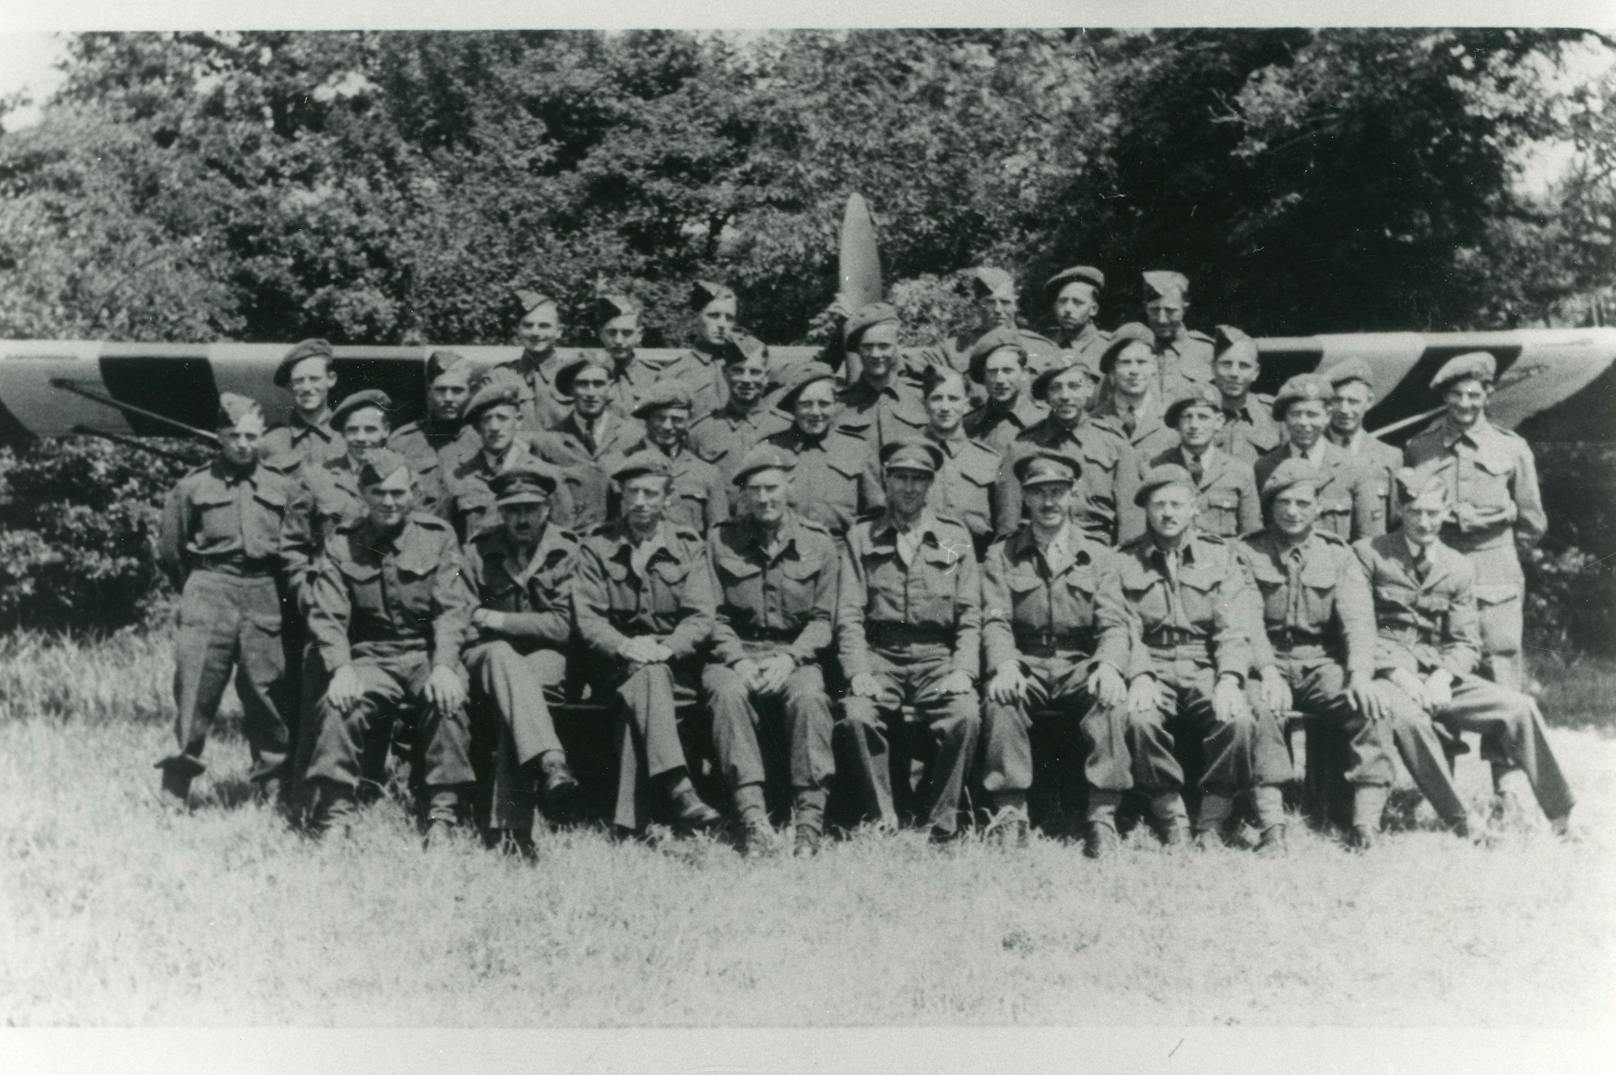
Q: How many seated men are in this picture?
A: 9